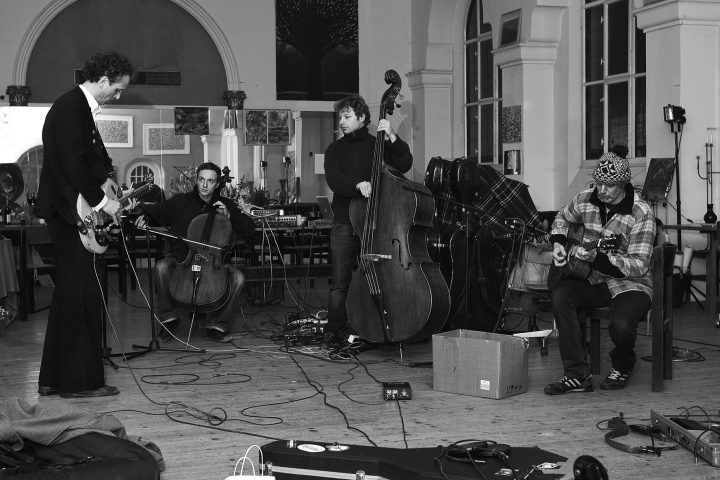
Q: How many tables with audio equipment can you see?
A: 1